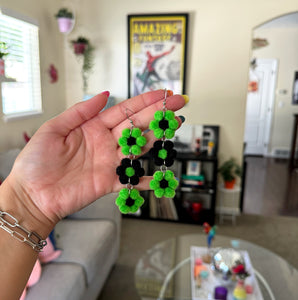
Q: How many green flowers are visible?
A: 4